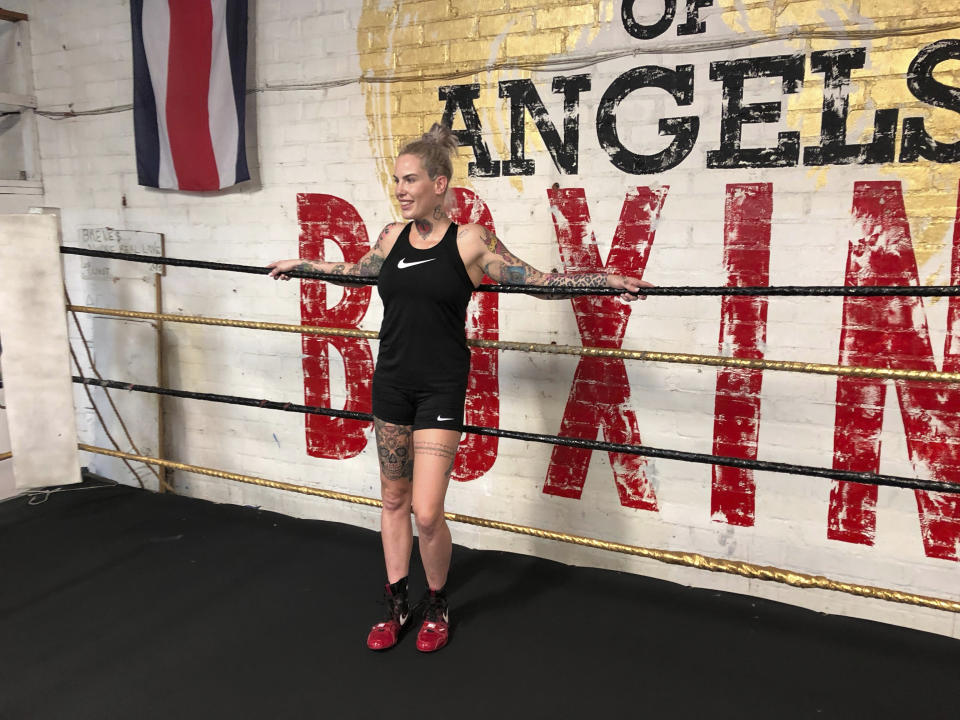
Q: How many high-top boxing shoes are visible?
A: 2